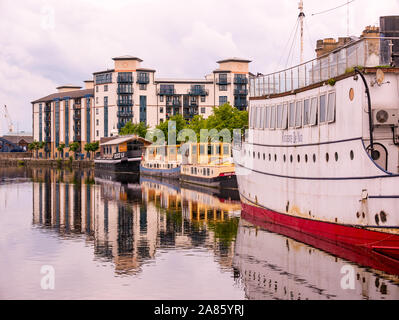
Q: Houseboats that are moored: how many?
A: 3